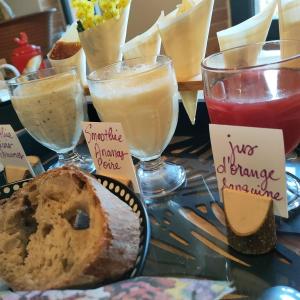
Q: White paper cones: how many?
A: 6